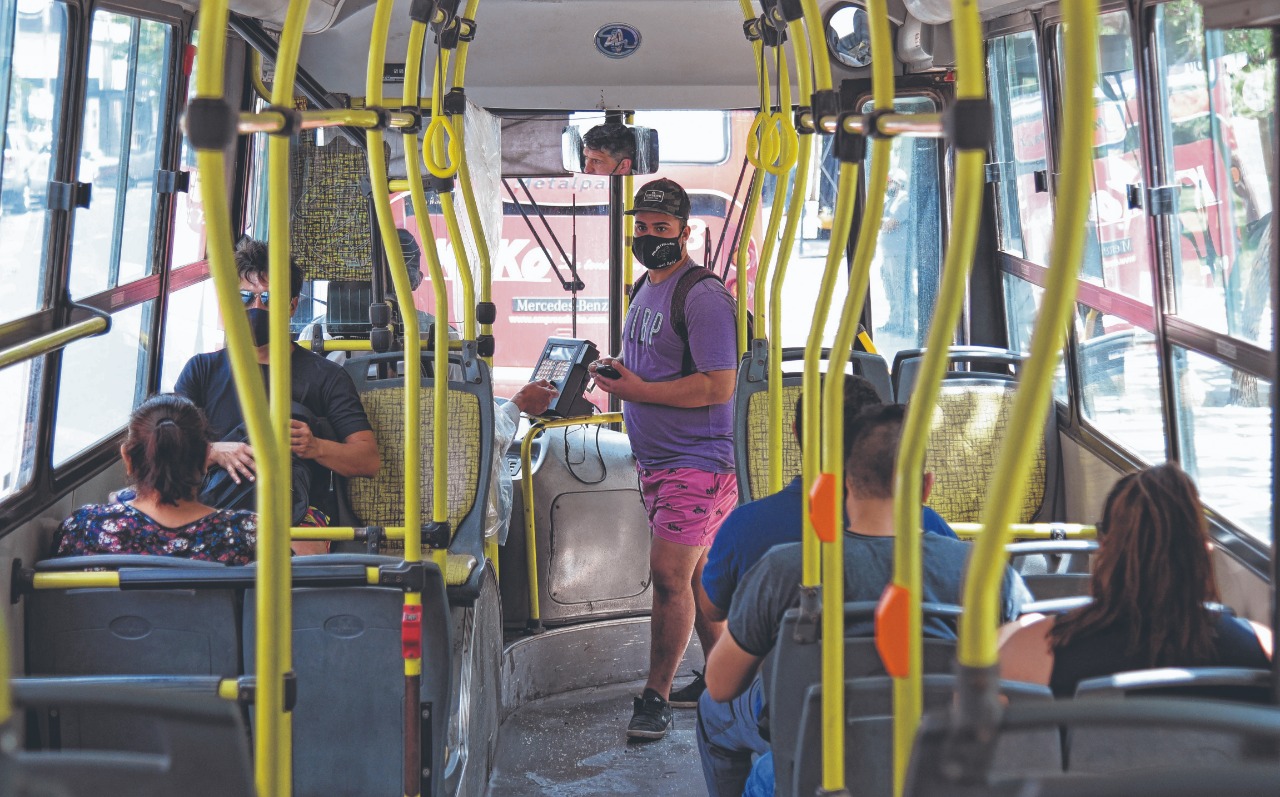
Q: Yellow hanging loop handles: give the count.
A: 3